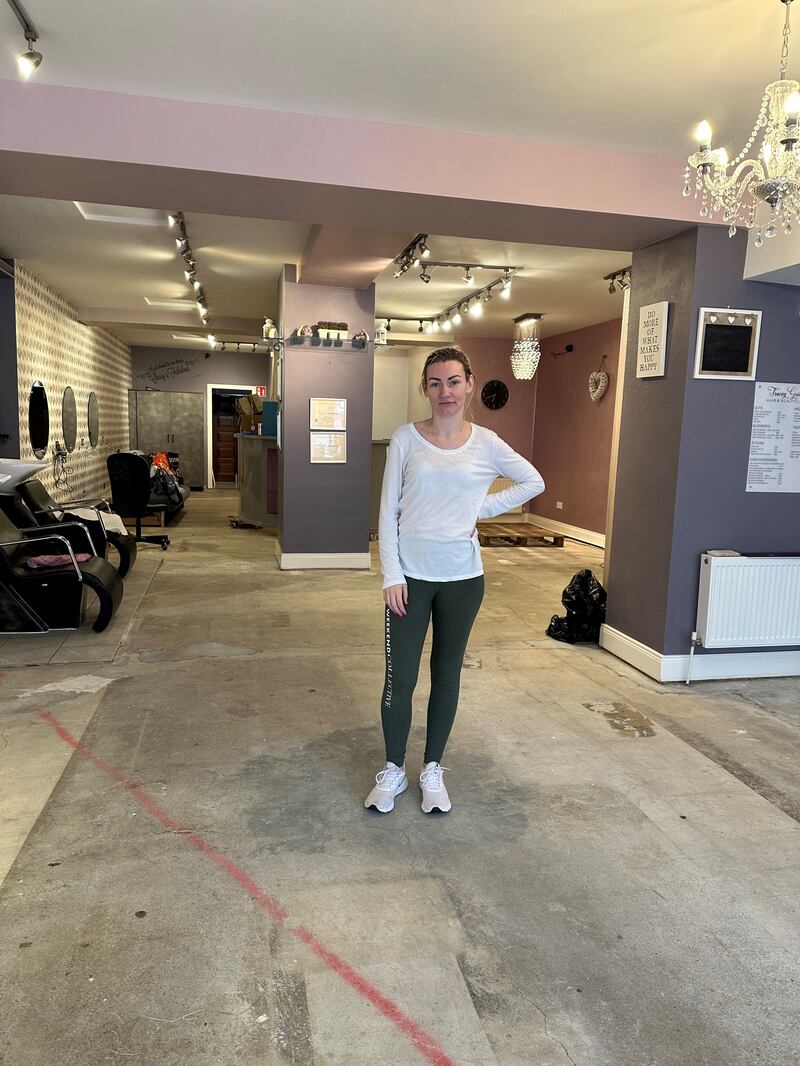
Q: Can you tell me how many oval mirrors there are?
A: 3